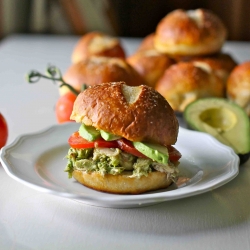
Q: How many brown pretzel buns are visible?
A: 9